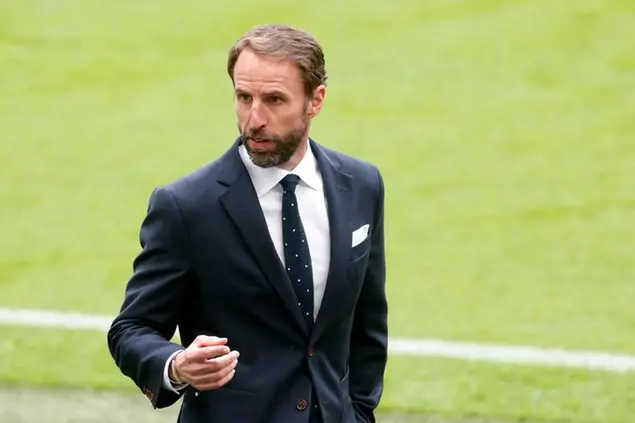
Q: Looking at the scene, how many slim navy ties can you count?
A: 1